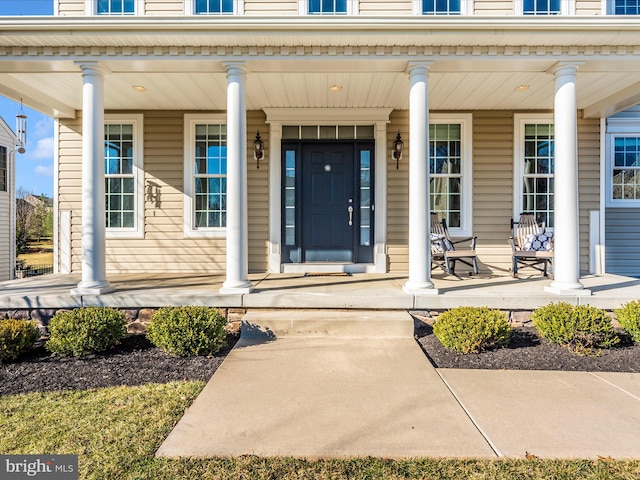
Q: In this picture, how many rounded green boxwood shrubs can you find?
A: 6